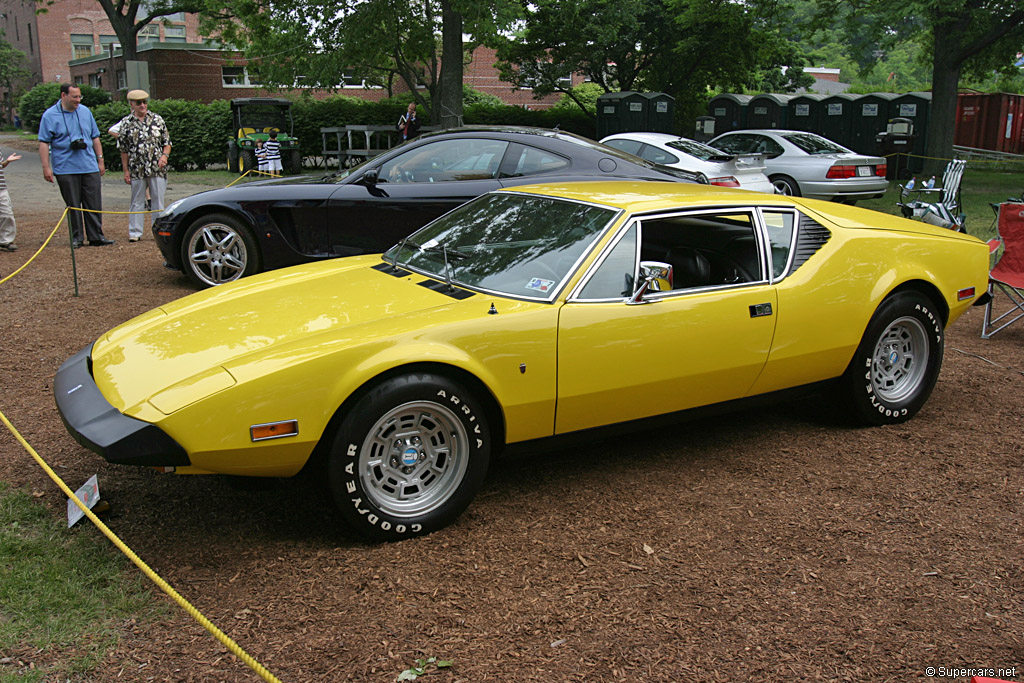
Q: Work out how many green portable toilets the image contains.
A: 8